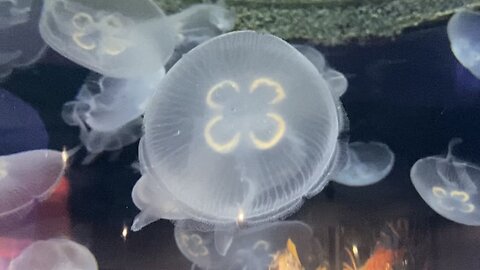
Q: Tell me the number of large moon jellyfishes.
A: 1